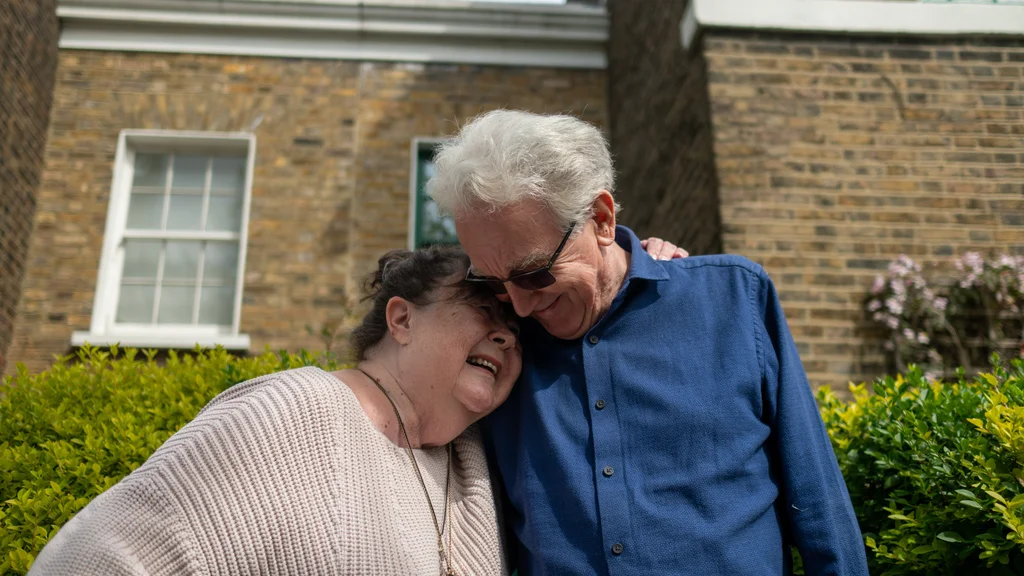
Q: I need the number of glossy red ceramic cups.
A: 0